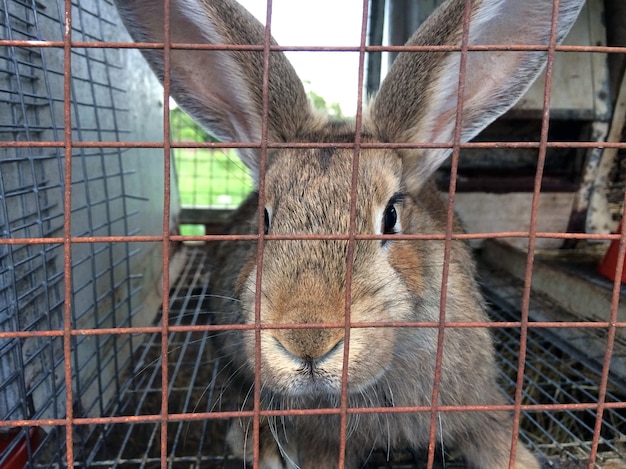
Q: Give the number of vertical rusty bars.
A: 7